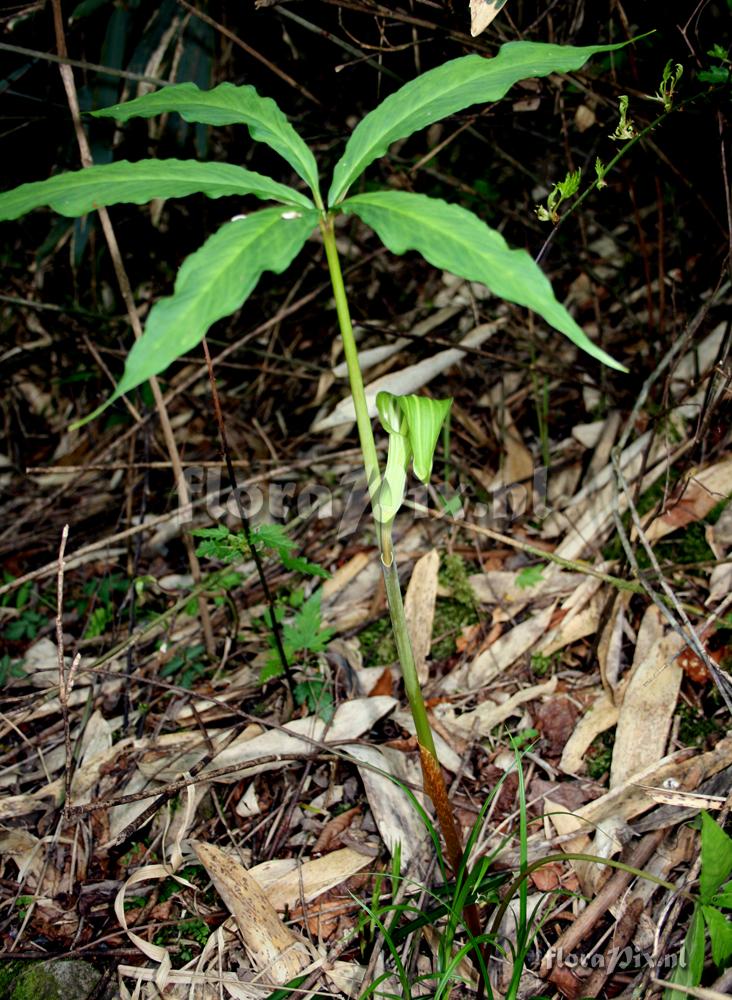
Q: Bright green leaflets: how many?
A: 5